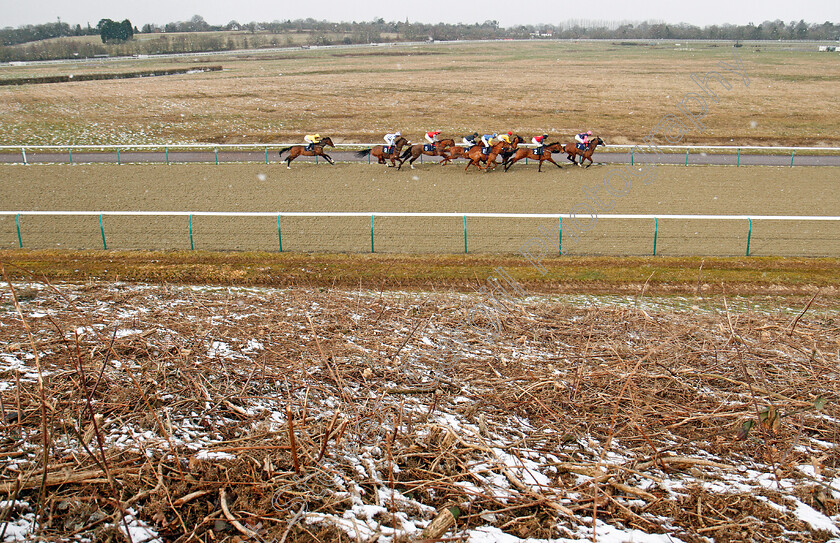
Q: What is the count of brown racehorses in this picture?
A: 8